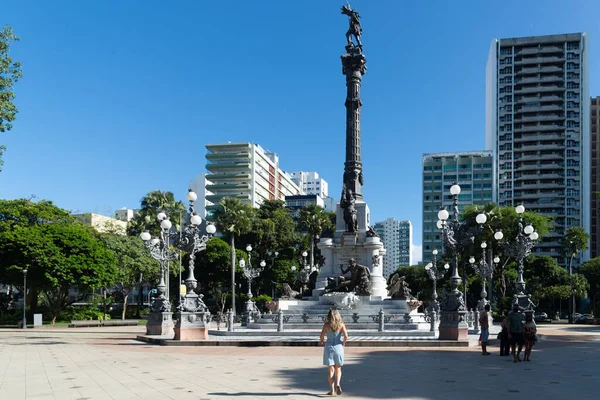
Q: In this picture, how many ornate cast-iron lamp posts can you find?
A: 8